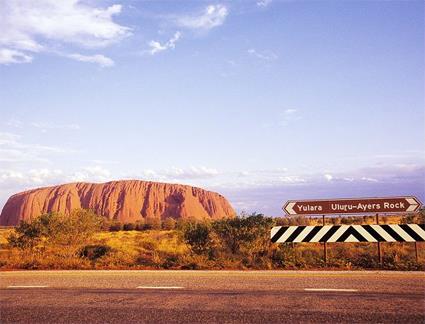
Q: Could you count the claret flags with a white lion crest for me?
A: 0